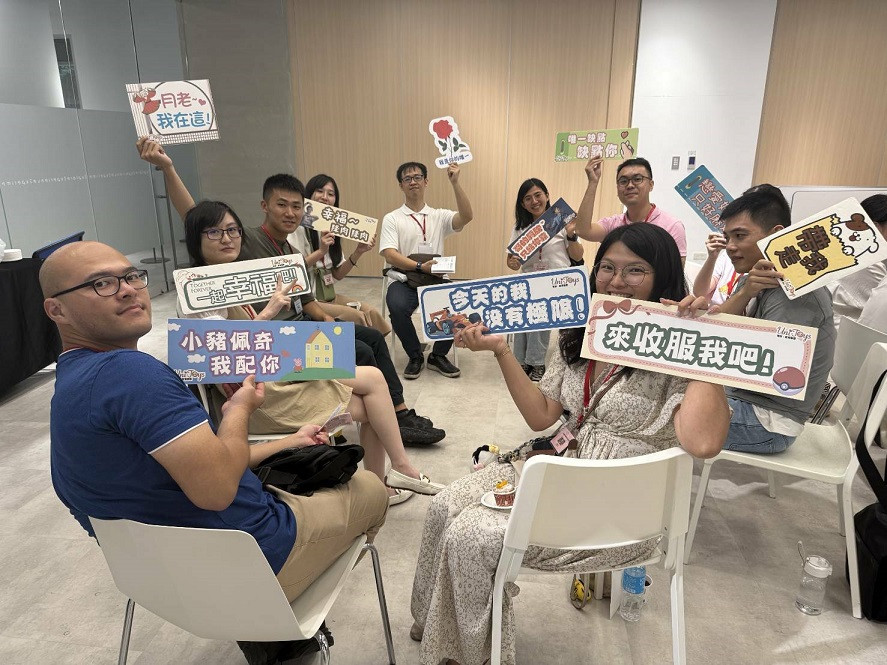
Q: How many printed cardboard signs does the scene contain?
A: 11